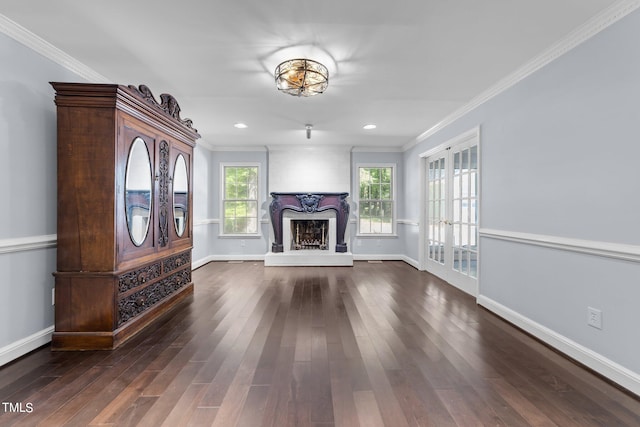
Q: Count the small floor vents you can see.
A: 2